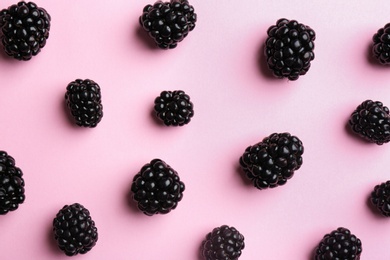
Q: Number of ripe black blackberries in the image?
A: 14